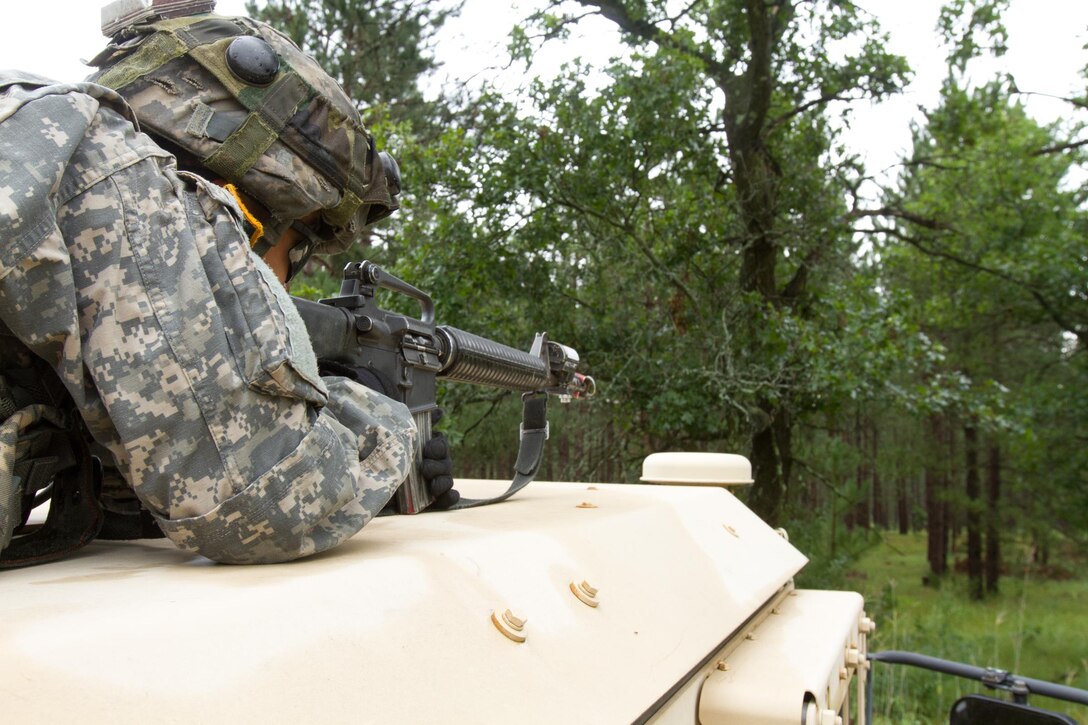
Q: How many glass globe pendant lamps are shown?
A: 0